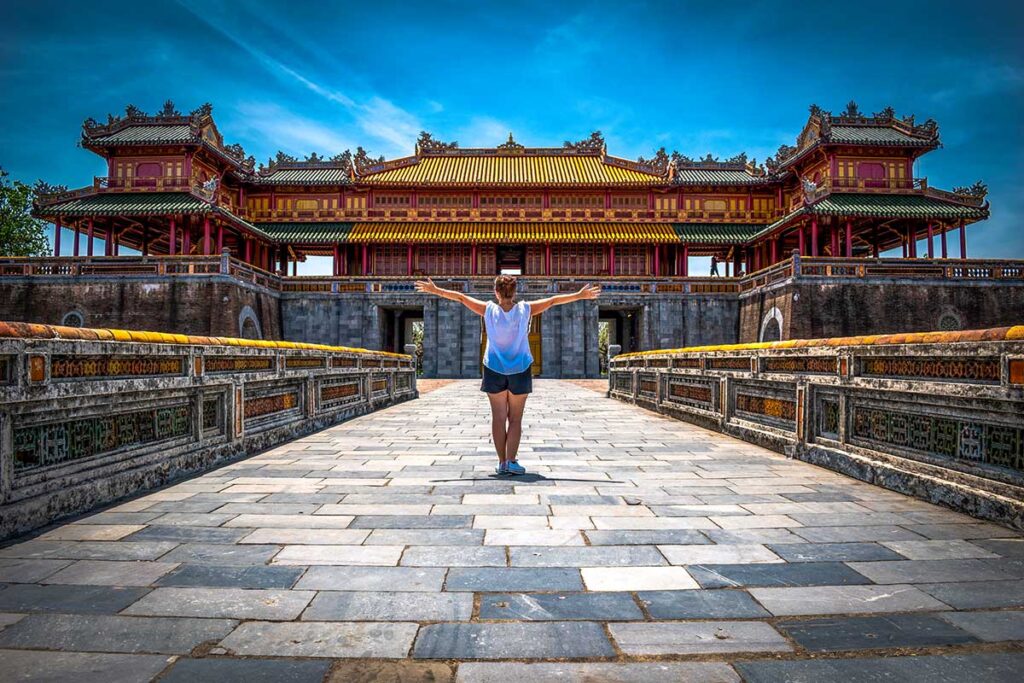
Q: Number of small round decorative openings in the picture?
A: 2